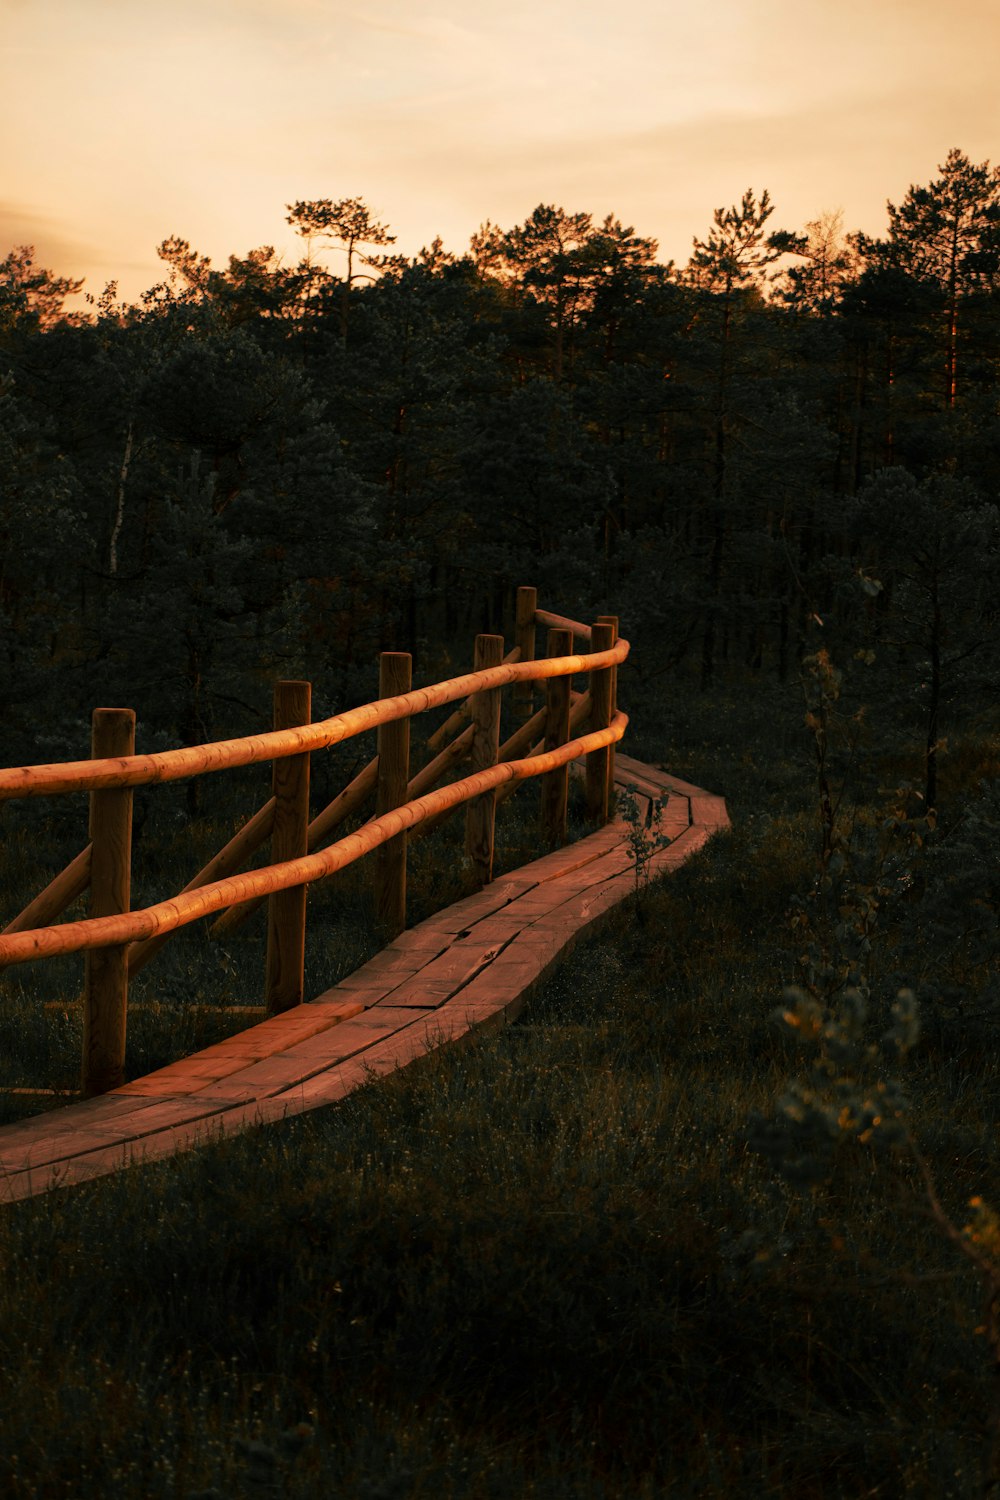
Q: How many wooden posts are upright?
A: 8